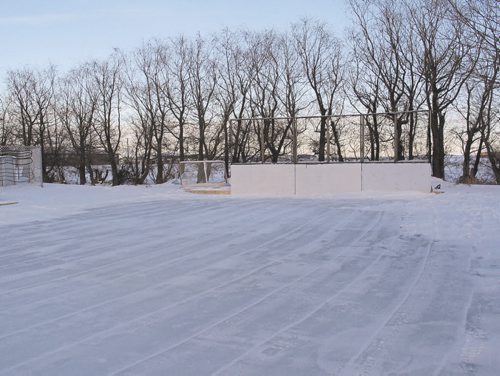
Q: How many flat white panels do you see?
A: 3